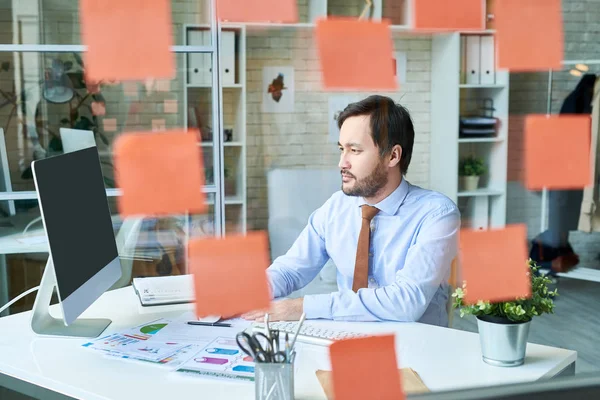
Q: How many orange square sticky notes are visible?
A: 10